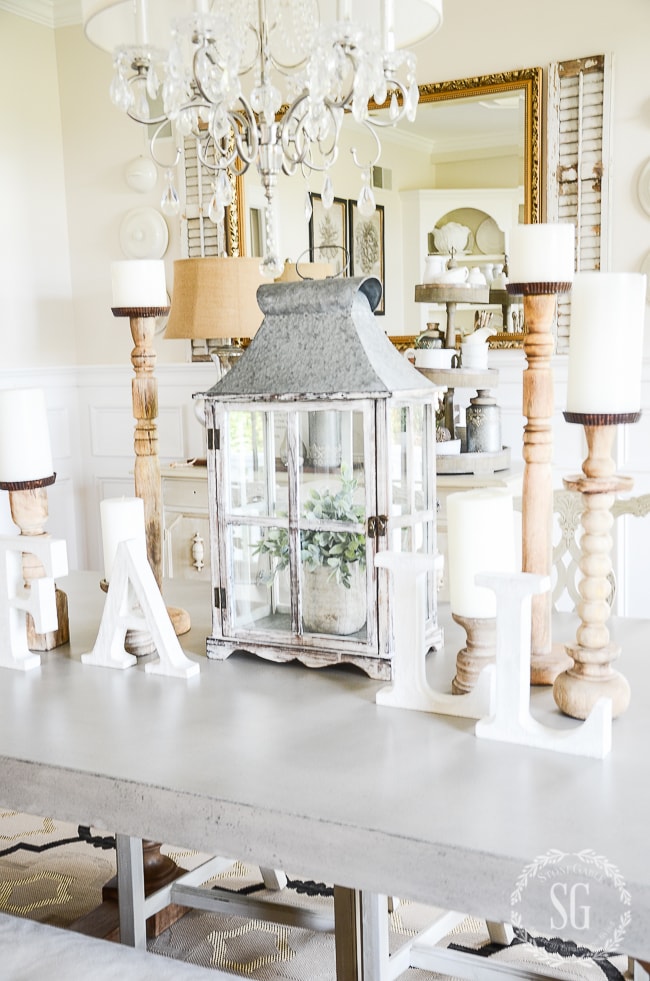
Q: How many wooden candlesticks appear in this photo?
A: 6